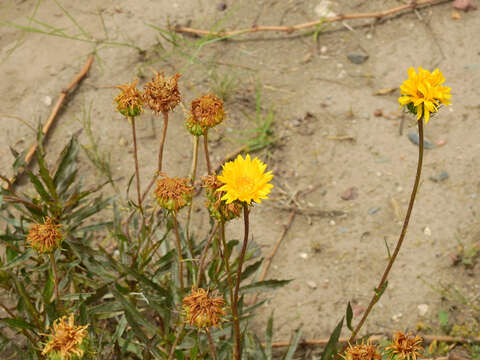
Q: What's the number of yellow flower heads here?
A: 2